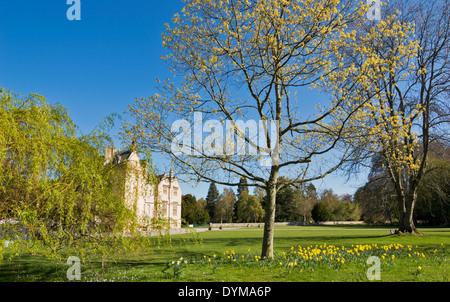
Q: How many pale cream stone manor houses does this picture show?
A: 1